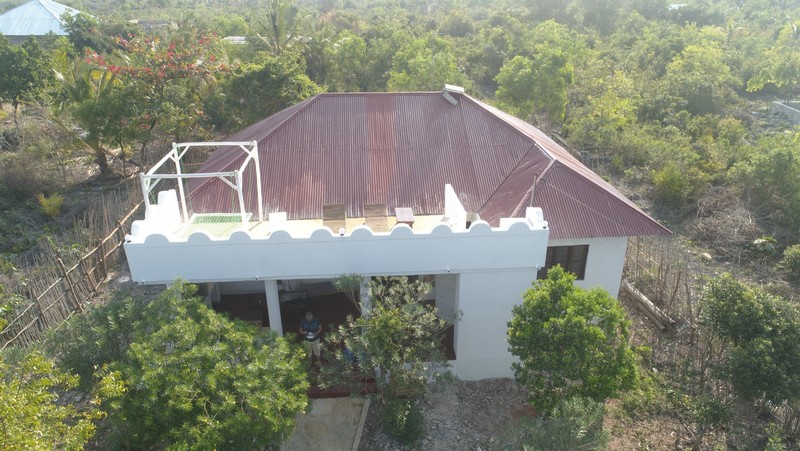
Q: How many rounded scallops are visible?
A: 10